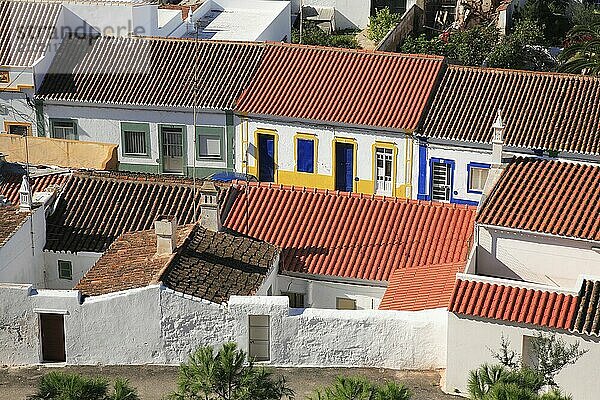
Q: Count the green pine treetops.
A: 4